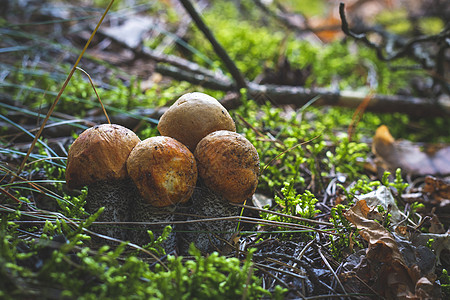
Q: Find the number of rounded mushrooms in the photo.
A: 4